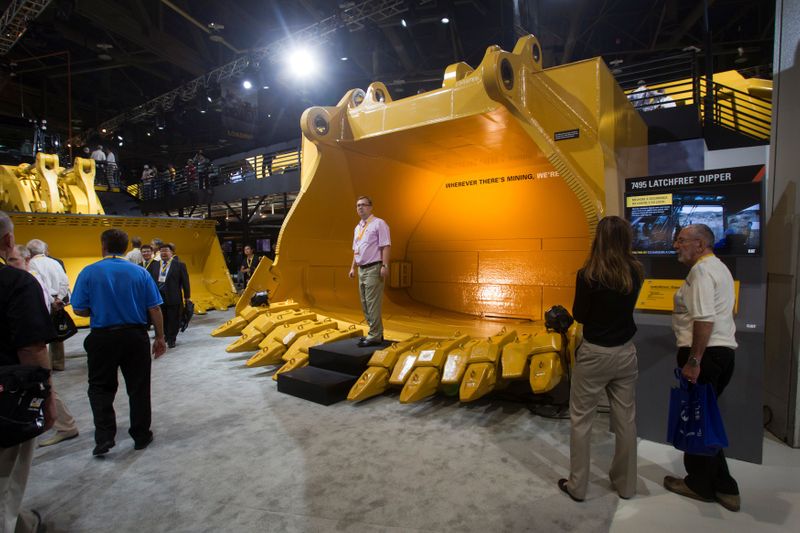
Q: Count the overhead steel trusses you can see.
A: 2